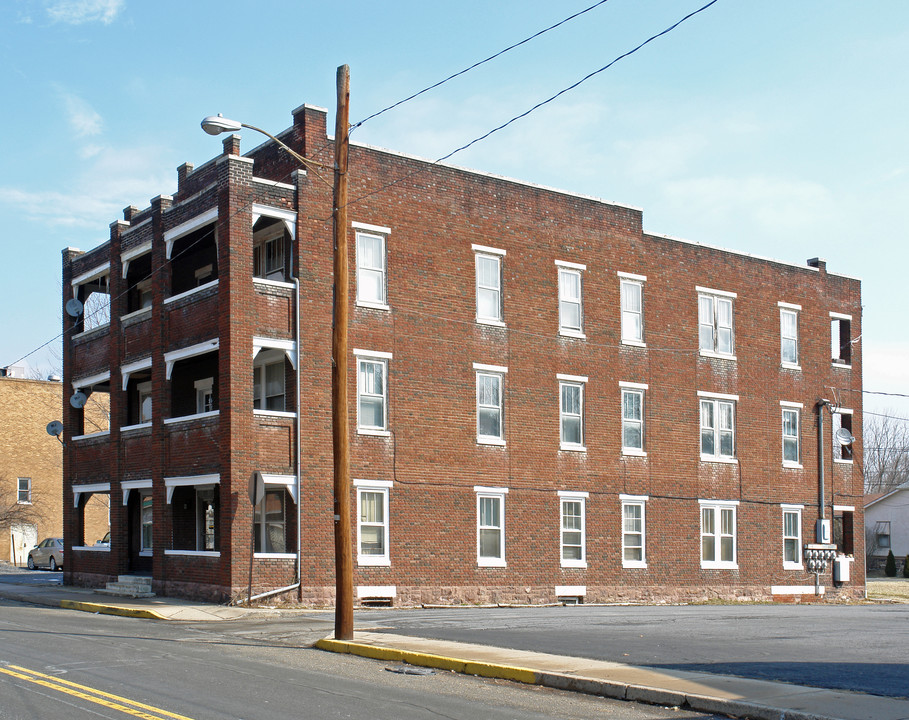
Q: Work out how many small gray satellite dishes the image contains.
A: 4